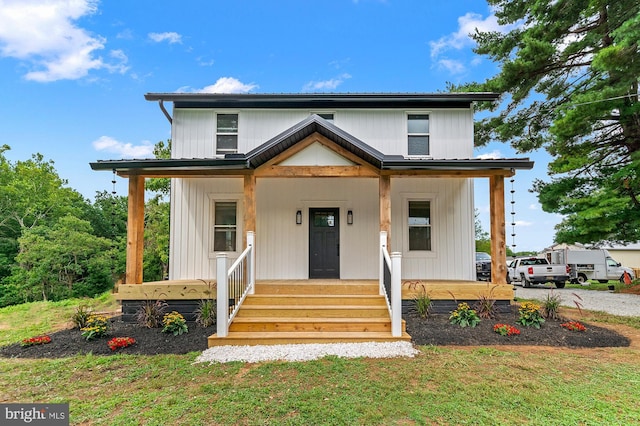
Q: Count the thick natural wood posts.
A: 4